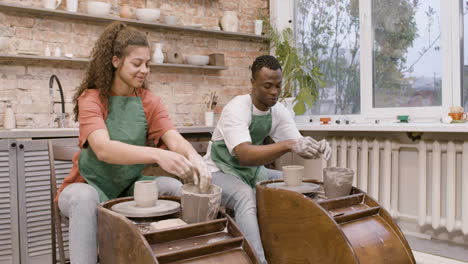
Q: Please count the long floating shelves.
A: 2